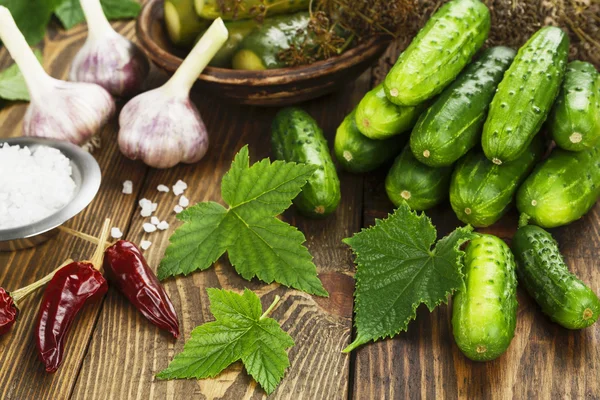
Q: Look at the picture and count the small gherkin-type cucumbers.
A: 12